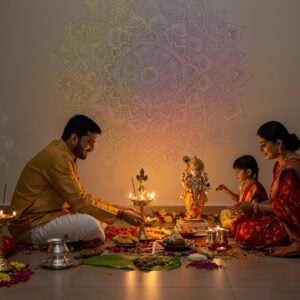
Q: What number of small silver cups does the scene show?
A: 2